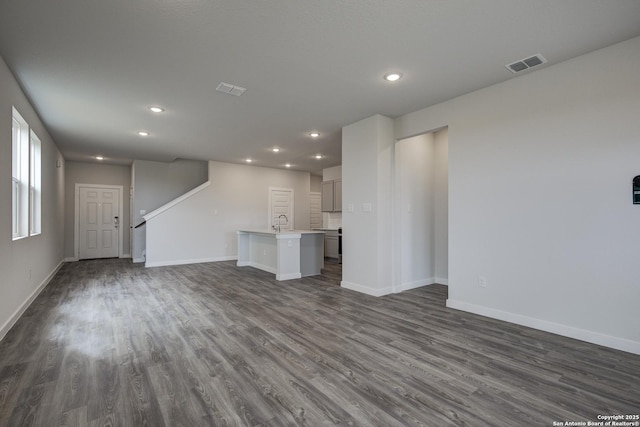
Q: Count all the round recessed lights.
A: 9